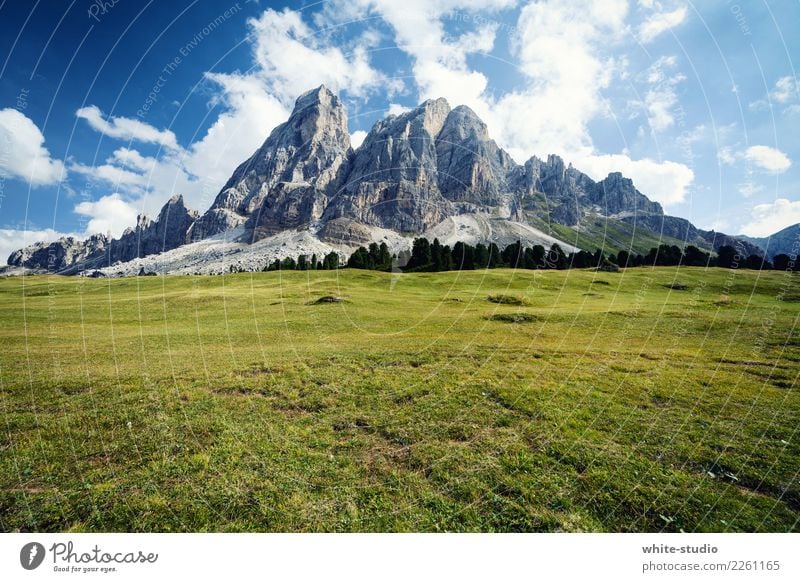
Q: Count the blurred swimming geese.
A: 0